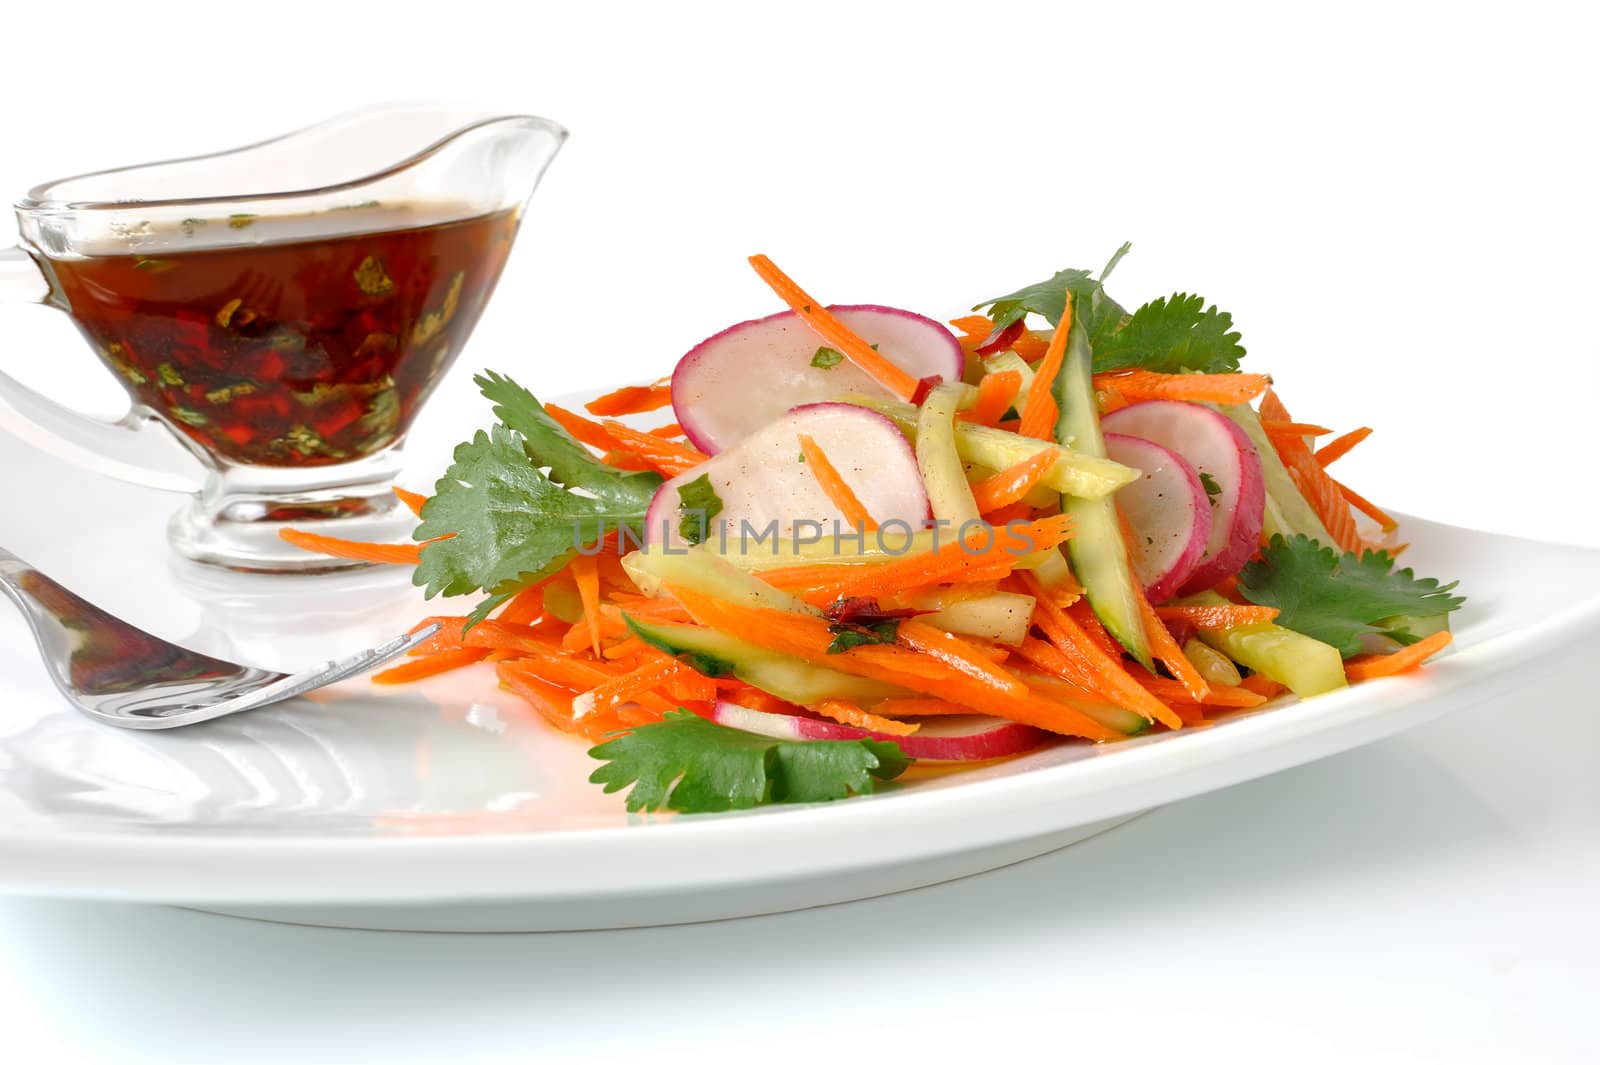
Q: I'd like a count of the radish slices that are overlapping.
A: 4